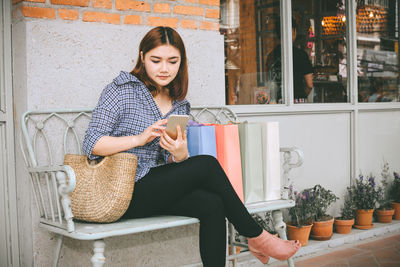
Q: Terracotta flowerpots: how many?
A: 6